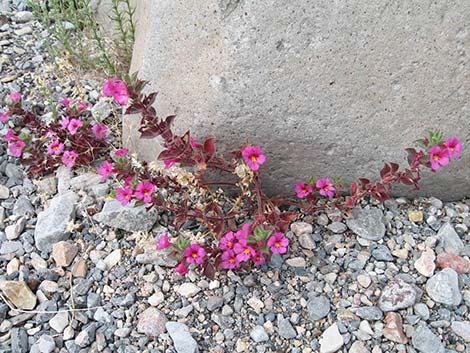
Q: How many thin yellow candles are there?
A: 0